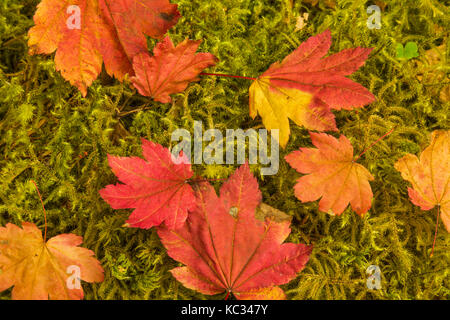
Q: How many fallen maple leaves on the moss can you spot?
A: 8